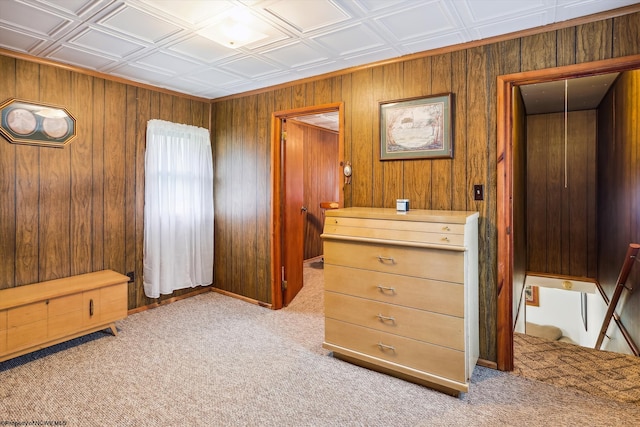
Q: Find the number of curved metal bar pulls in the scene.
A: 4